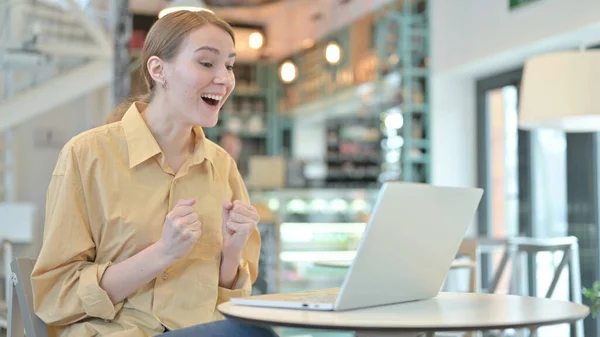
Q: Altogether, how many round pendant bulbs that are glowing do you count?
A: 3